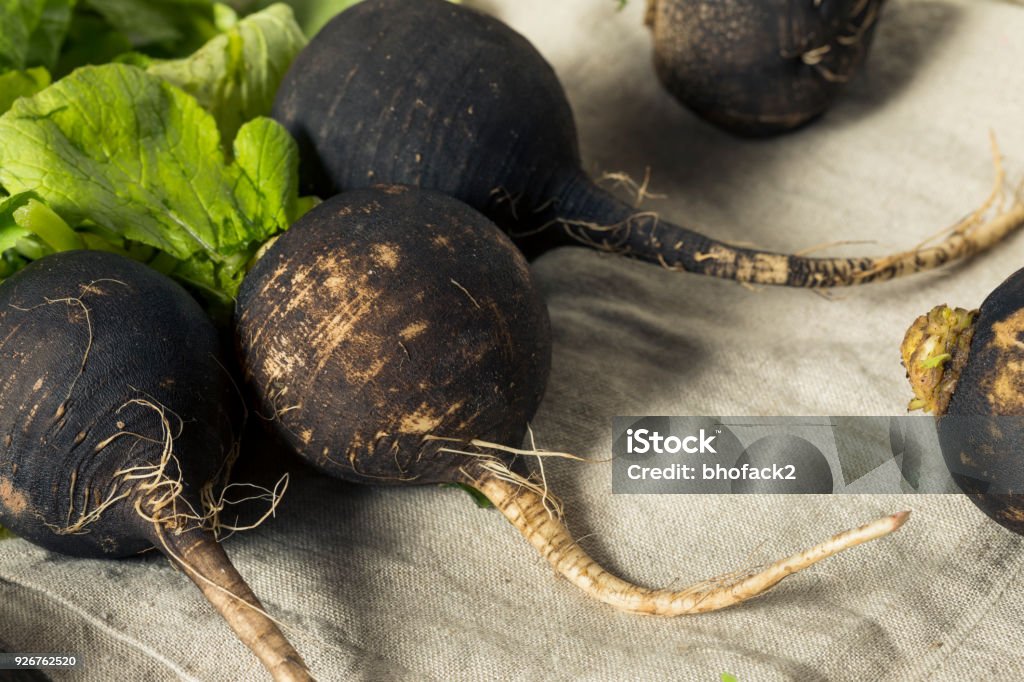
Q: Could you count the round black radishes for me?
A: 5